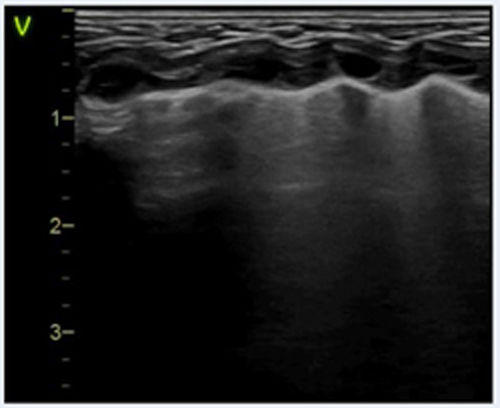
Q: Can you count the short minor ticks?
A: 11